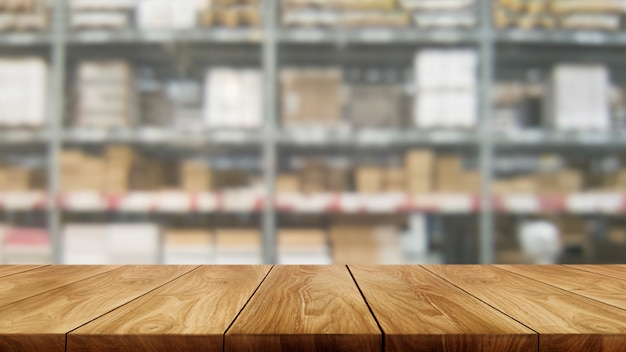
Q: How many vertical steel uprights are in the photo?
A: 3